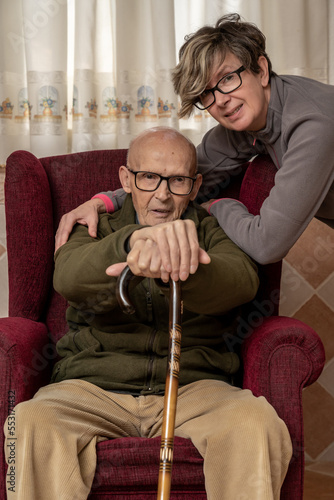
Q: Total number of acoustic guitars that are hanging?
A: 0